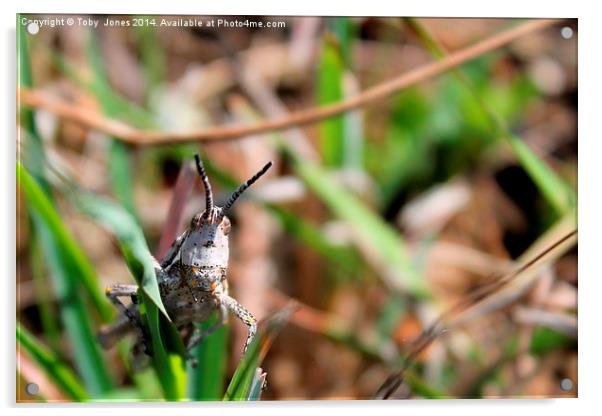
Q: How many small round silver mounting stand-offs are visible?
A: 4